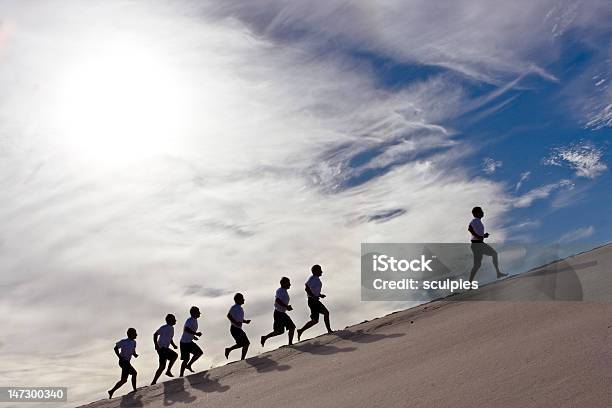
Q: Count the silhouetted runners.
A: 7